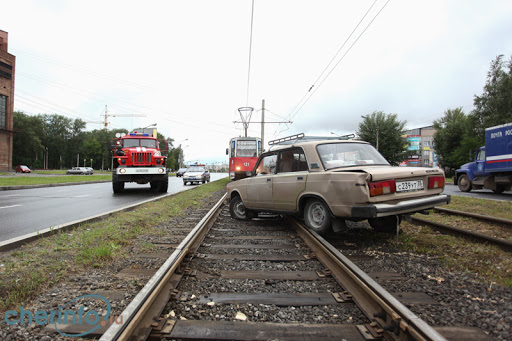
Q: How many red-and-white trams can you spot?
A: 1